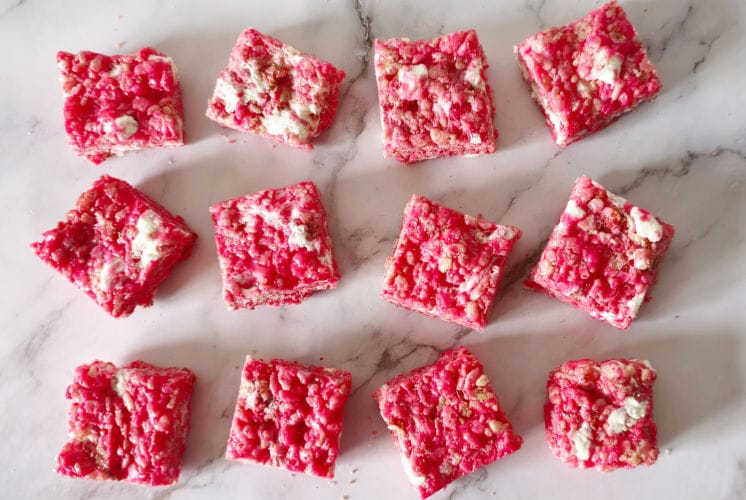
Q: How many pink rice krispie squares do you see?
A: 12